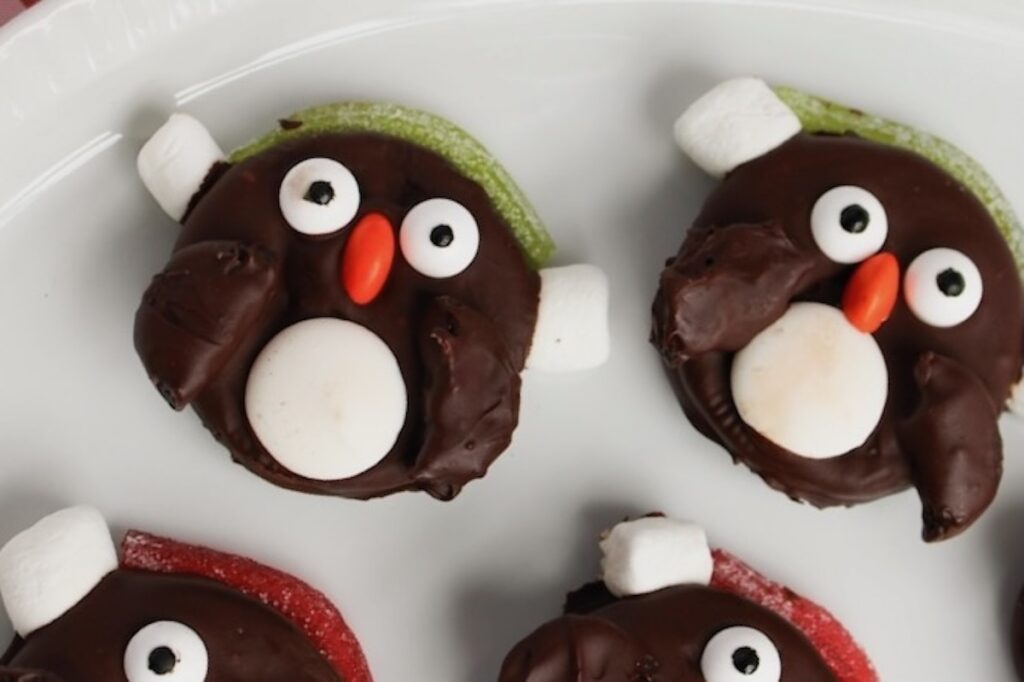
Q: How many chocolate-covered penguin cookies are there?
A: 4